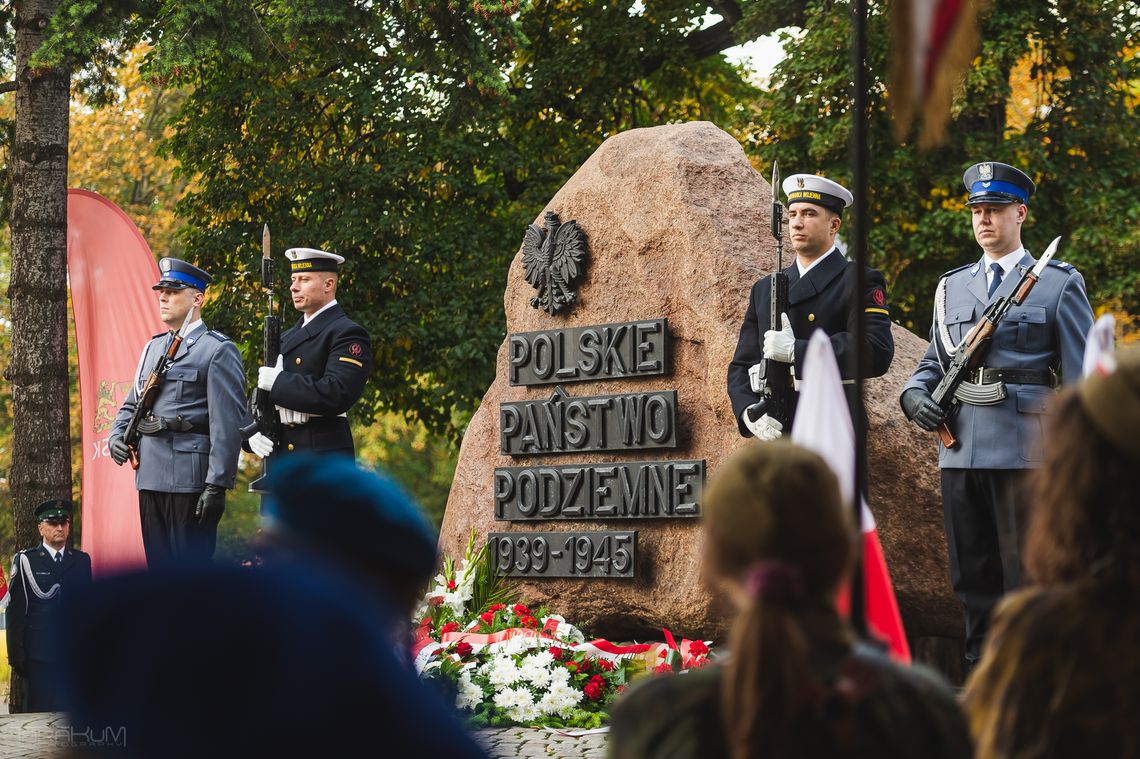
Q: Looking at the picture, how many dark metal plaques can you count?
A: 4